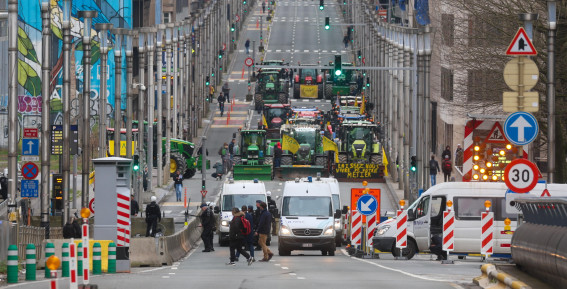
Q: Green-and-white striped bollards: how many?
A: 7